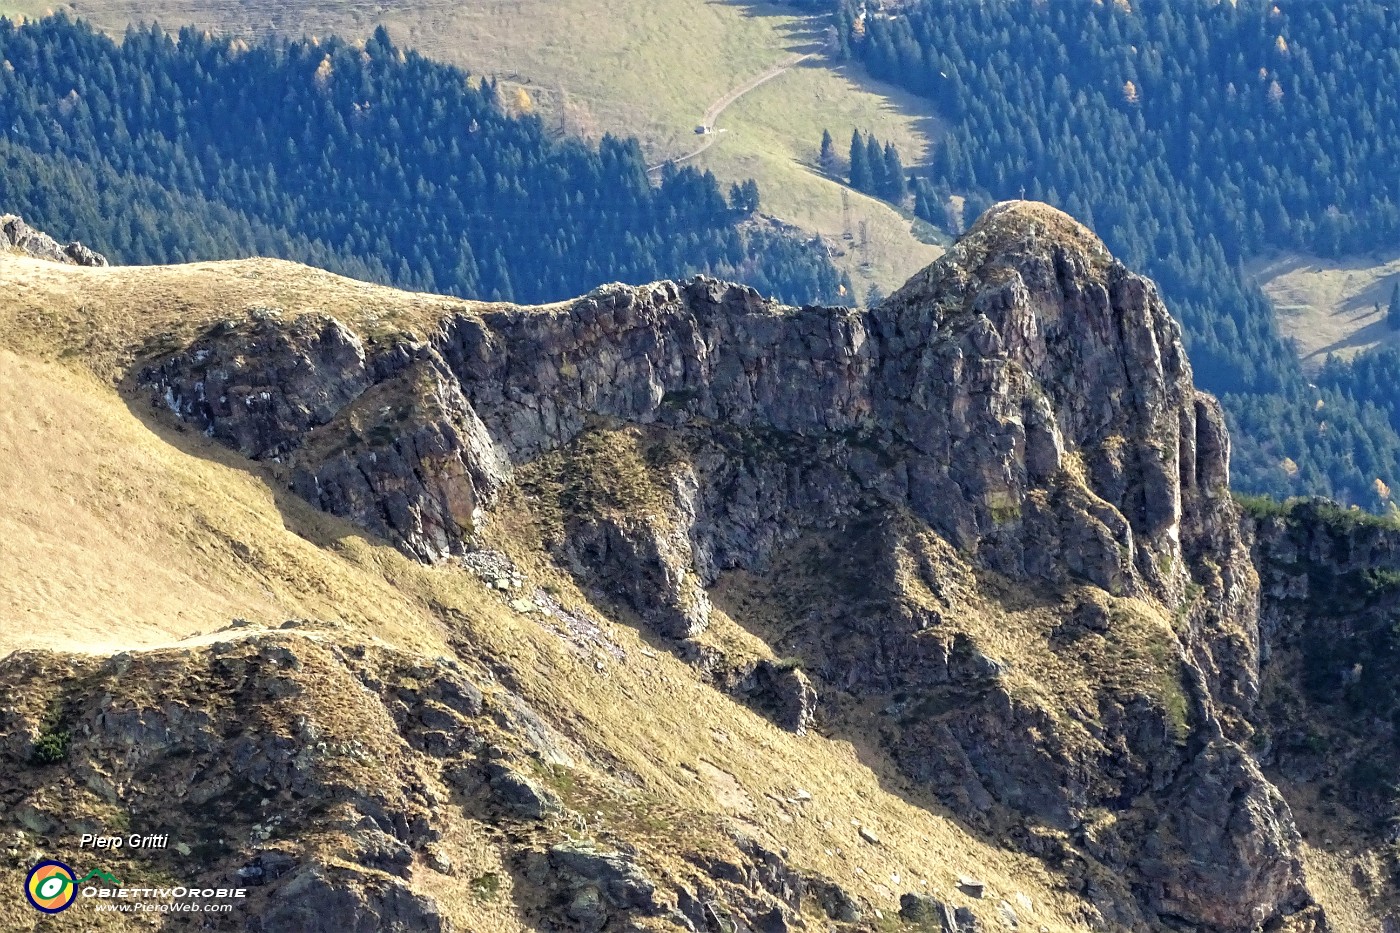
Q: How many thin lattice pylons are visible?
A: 2